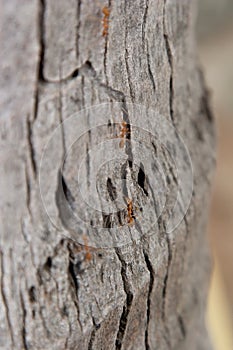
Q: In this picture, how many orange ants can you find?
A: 4